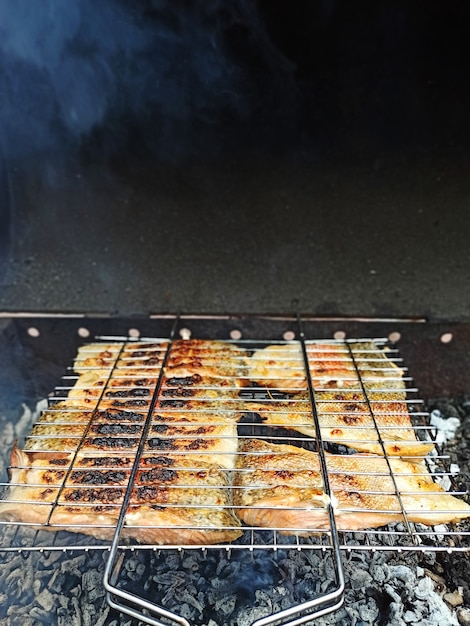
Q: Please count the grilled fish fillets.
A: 7